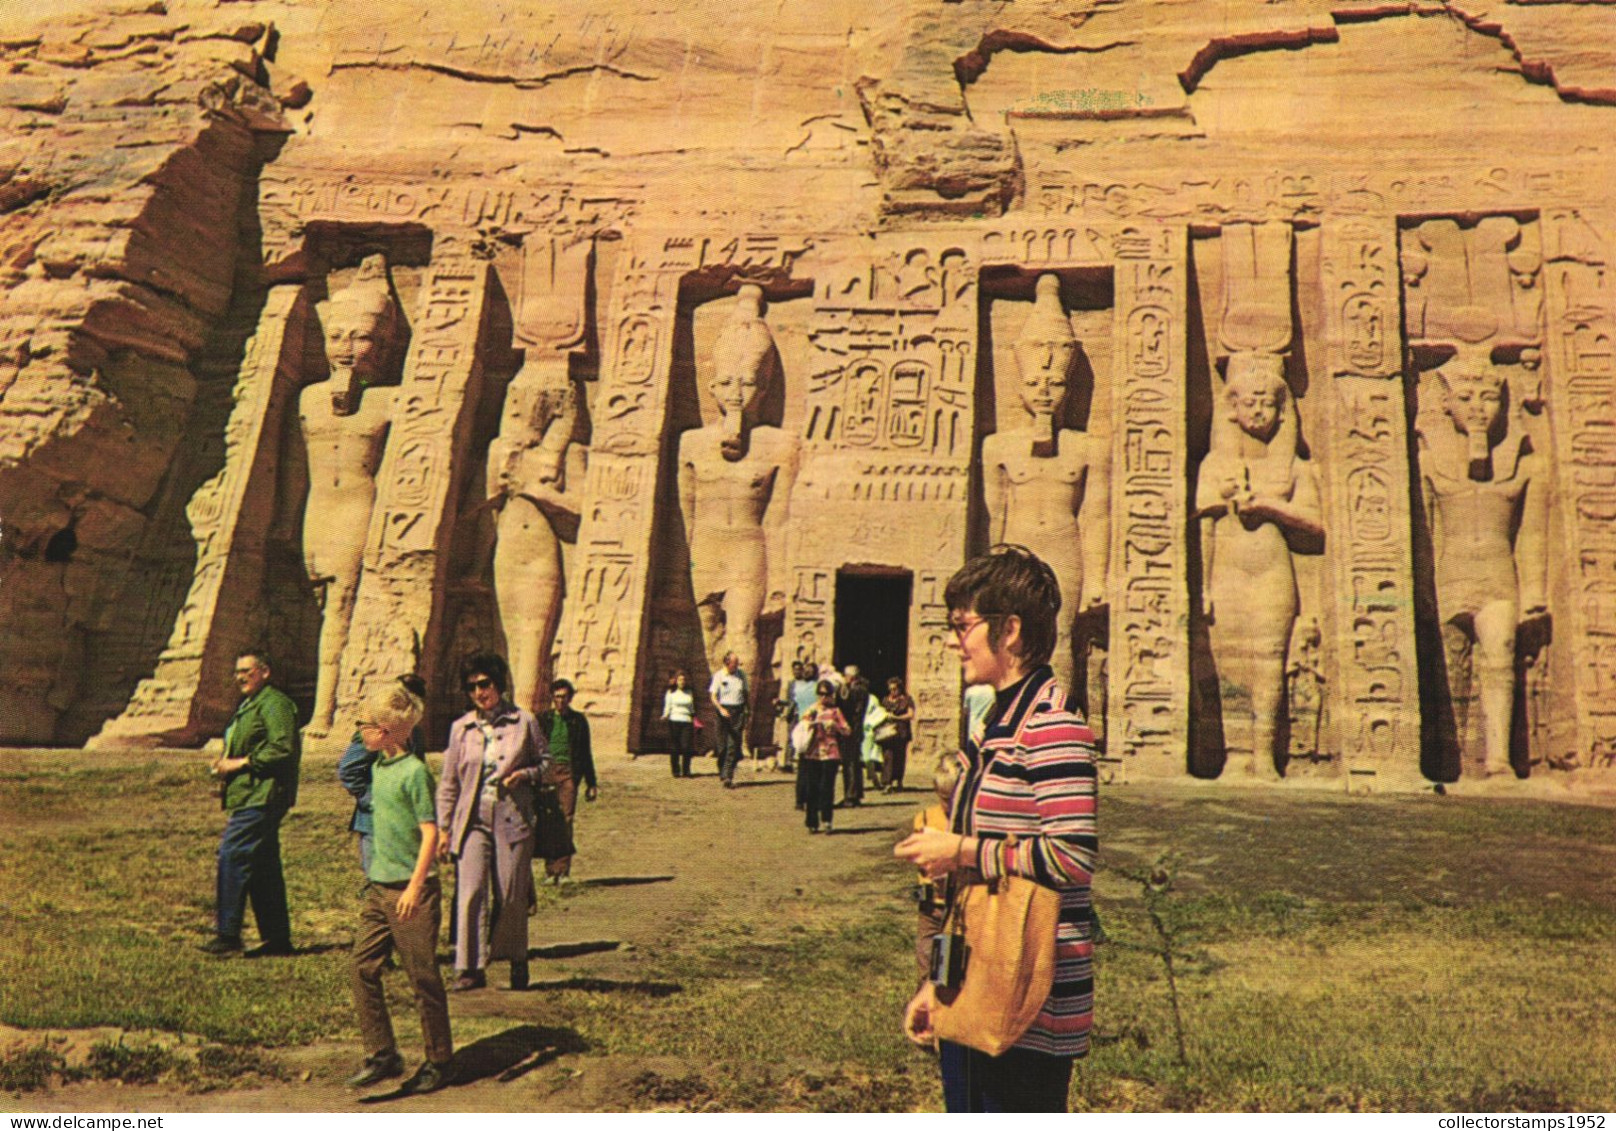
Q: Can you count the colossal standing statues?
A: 6